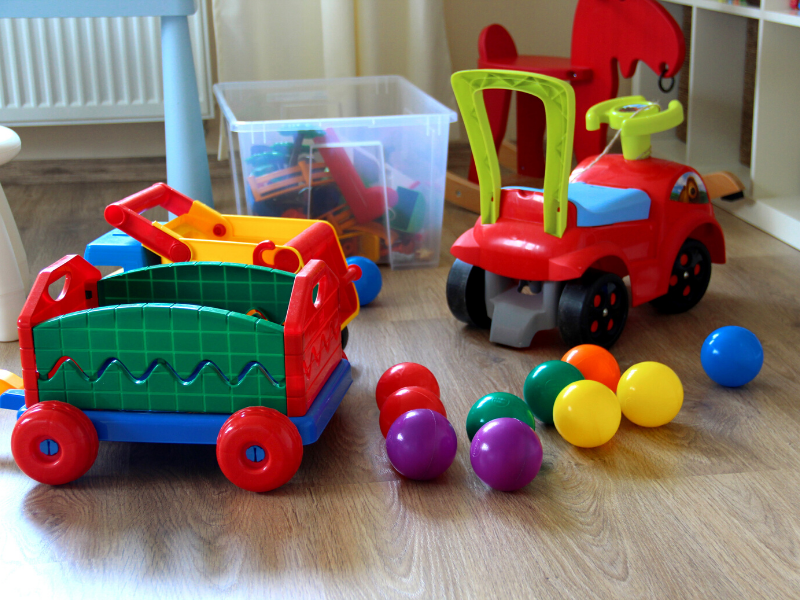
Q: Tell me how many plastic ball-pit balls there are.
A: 11